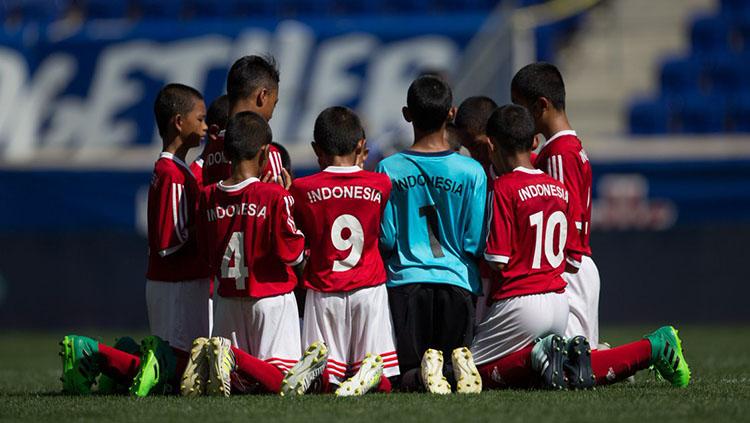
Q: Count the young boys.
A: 10